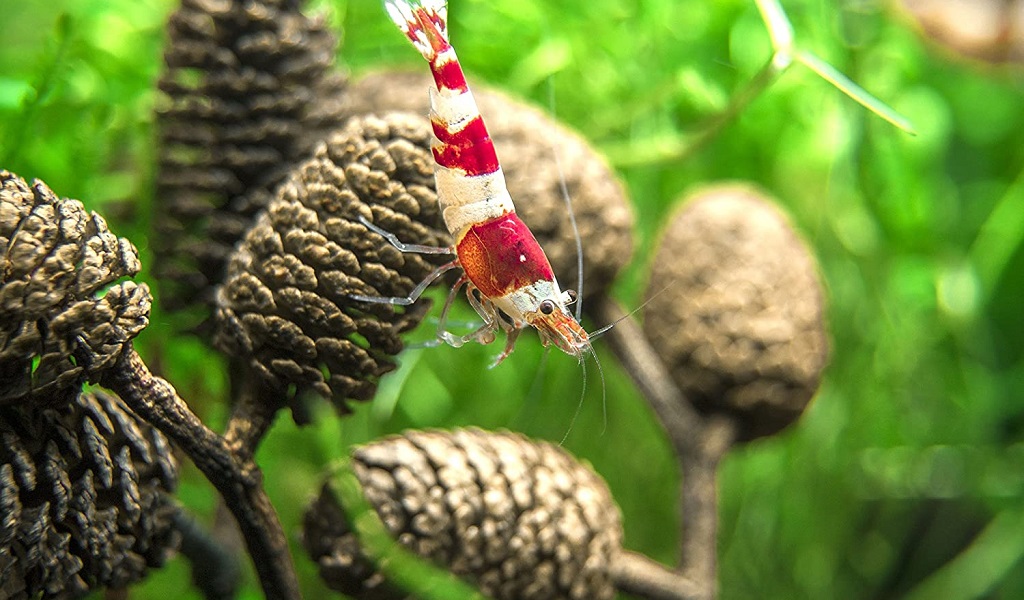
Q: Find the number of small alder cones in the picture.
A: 7